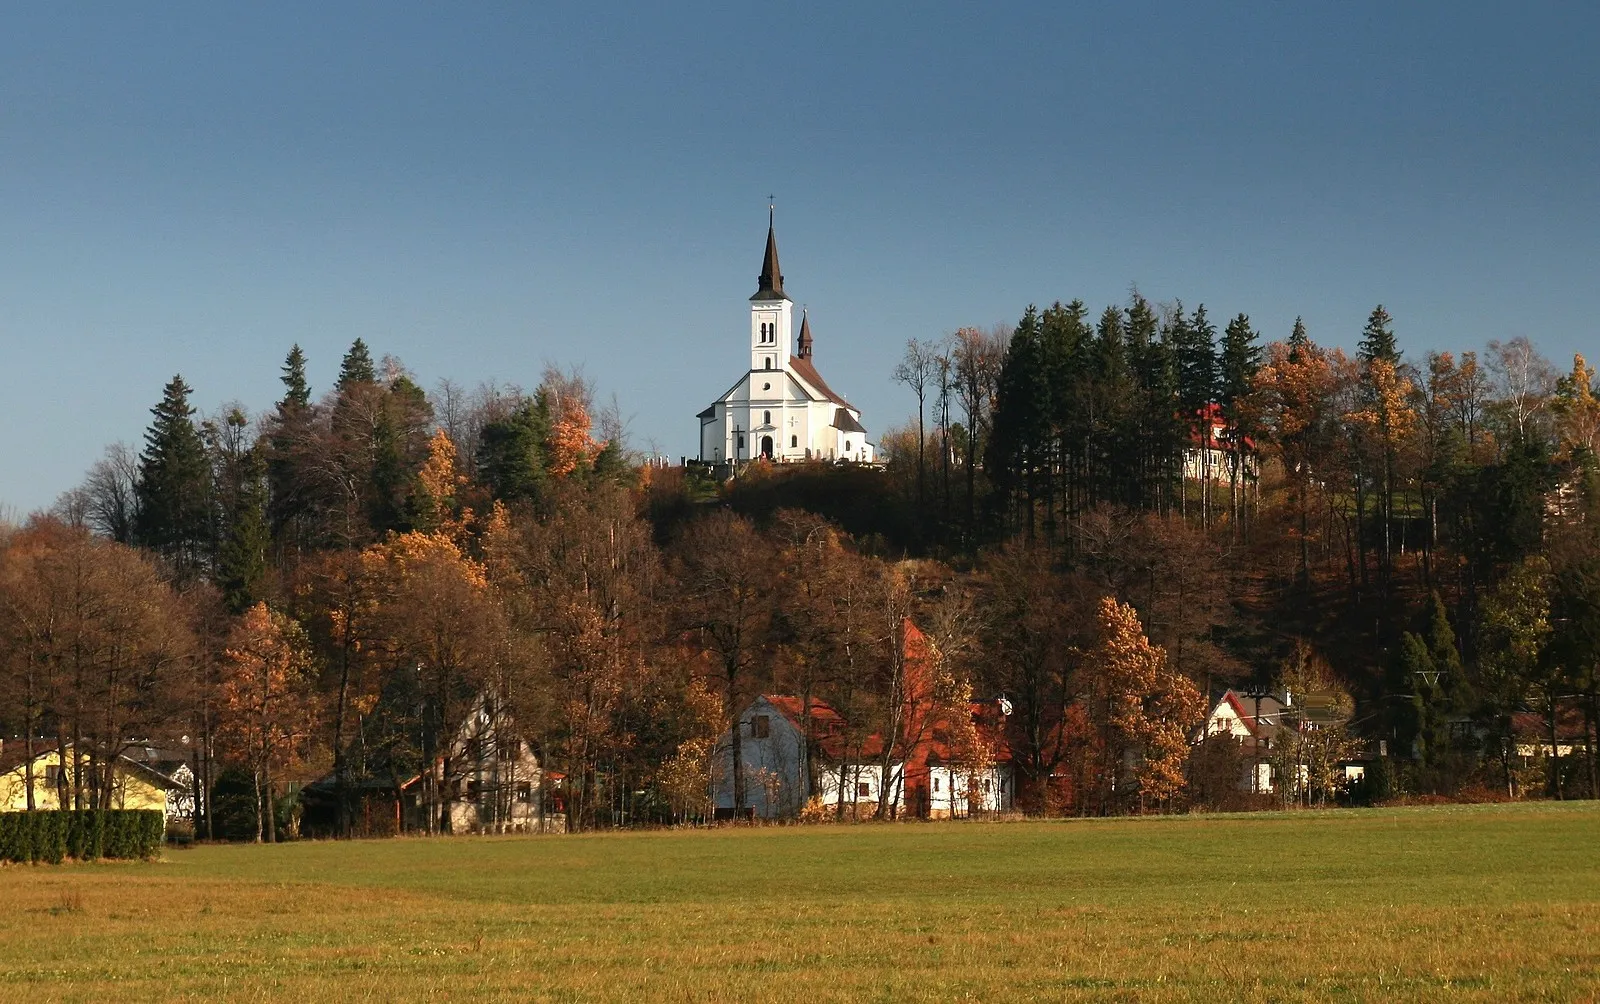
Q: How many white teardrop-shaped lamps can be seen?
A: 0